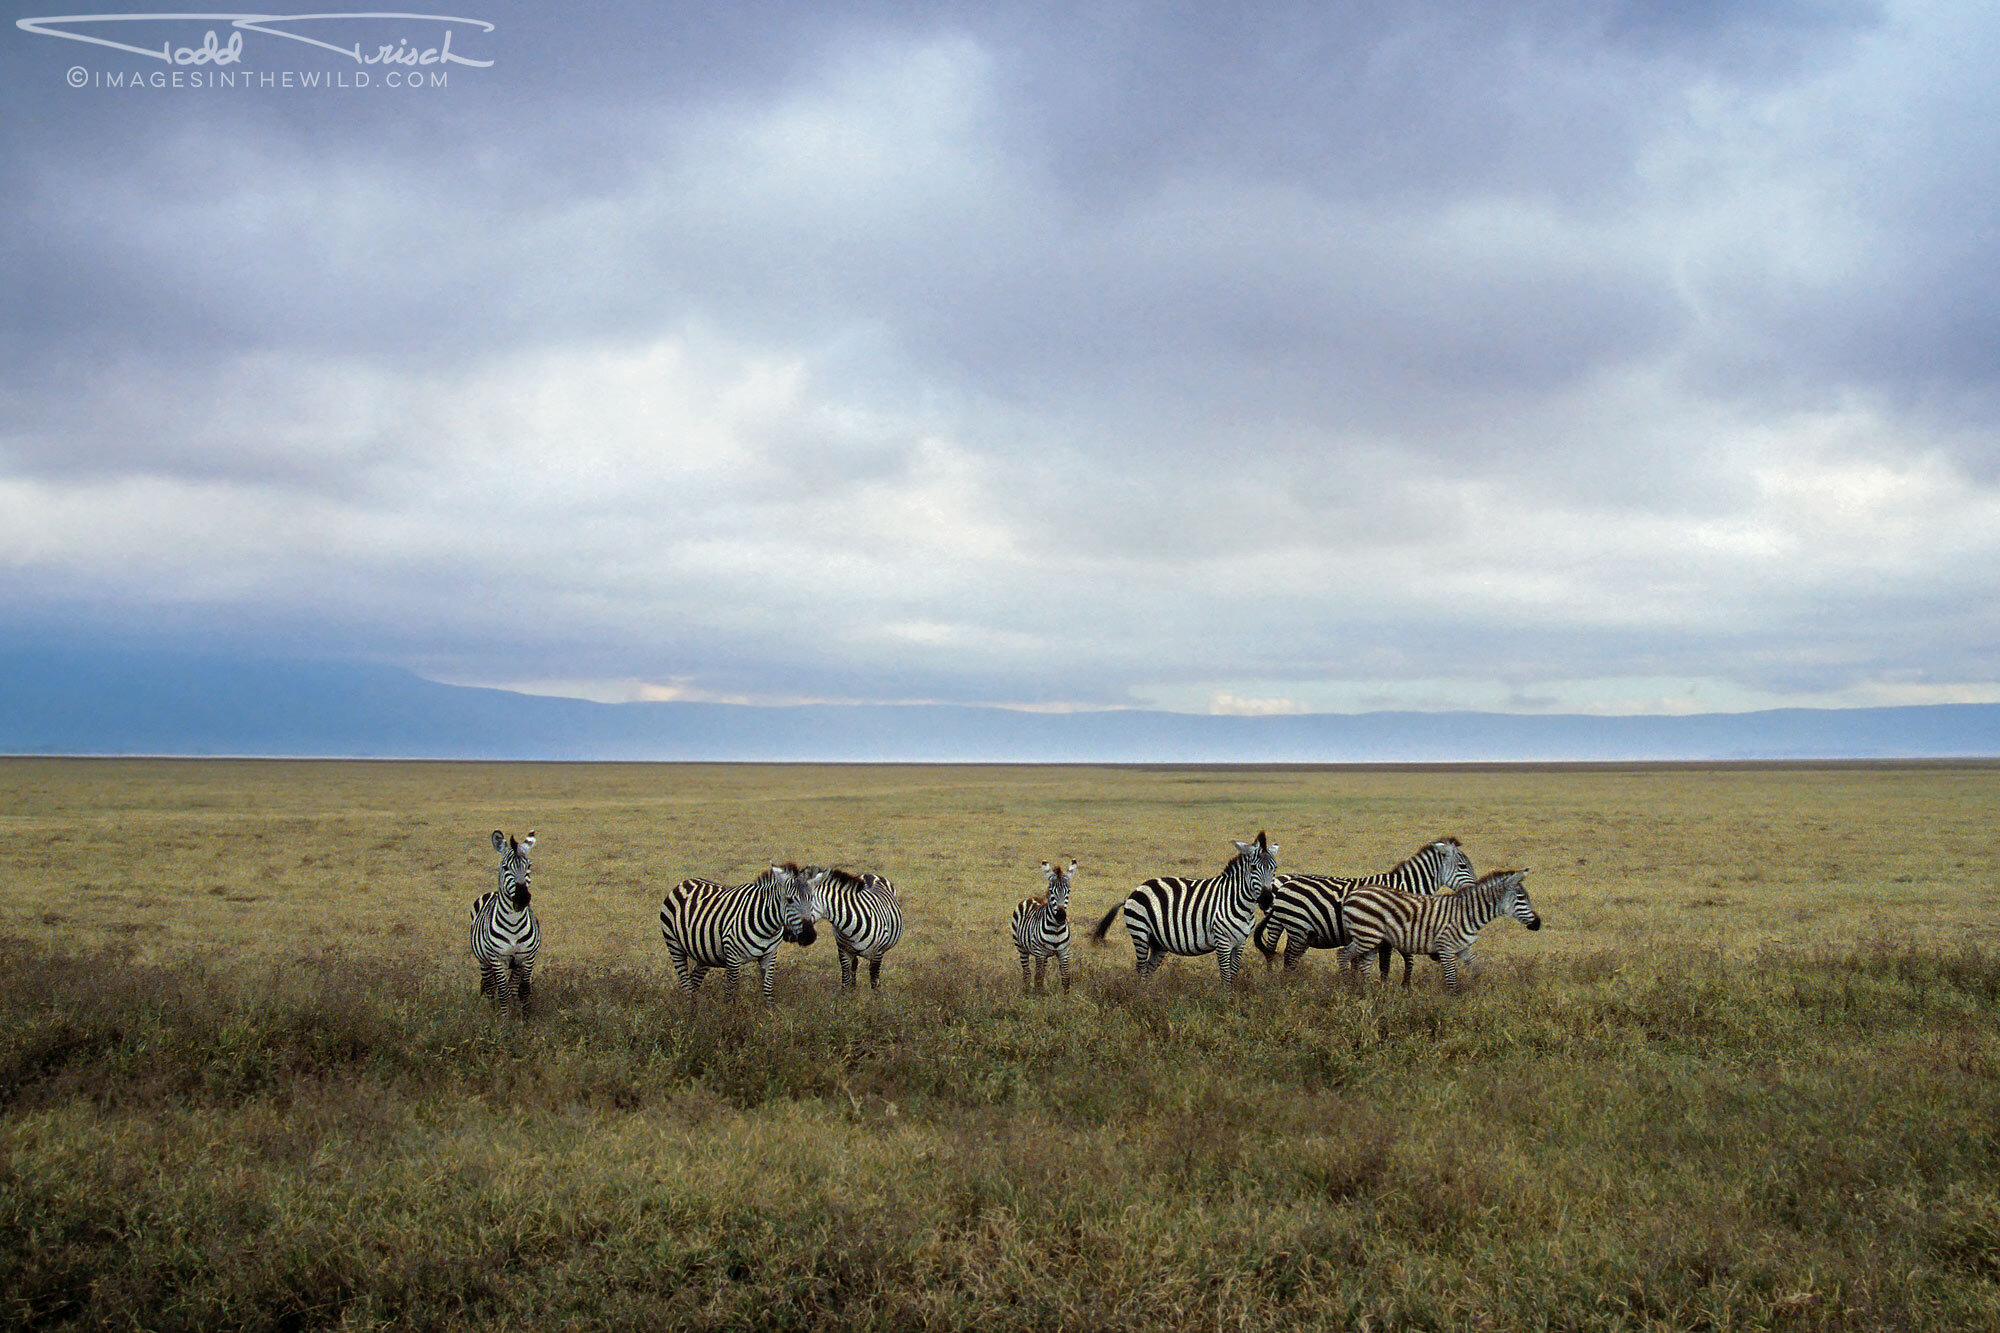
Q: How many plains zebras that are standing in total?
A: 7